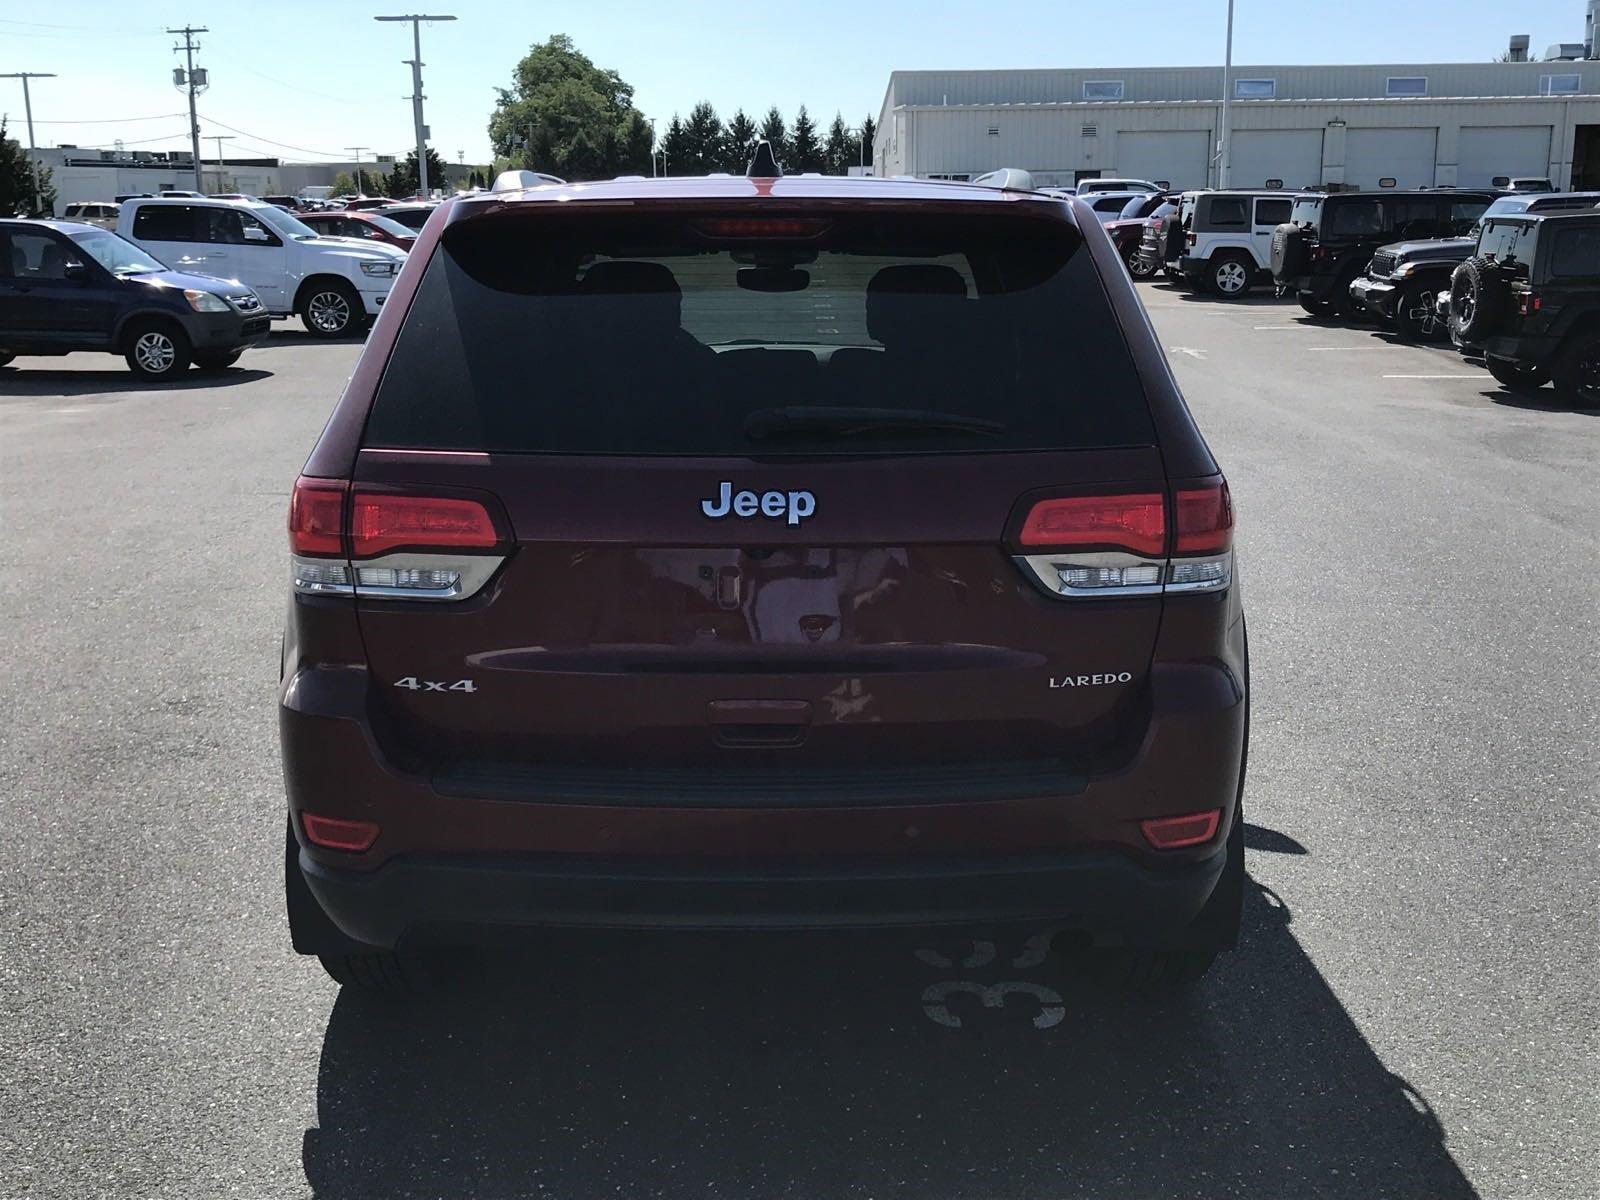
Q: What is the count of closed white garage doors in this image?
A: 4